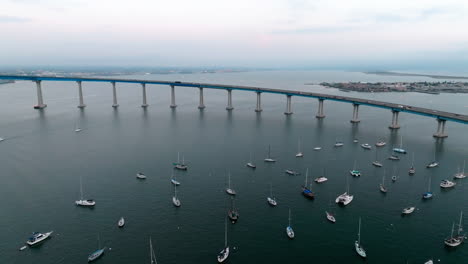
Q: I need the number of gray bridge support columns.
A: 13